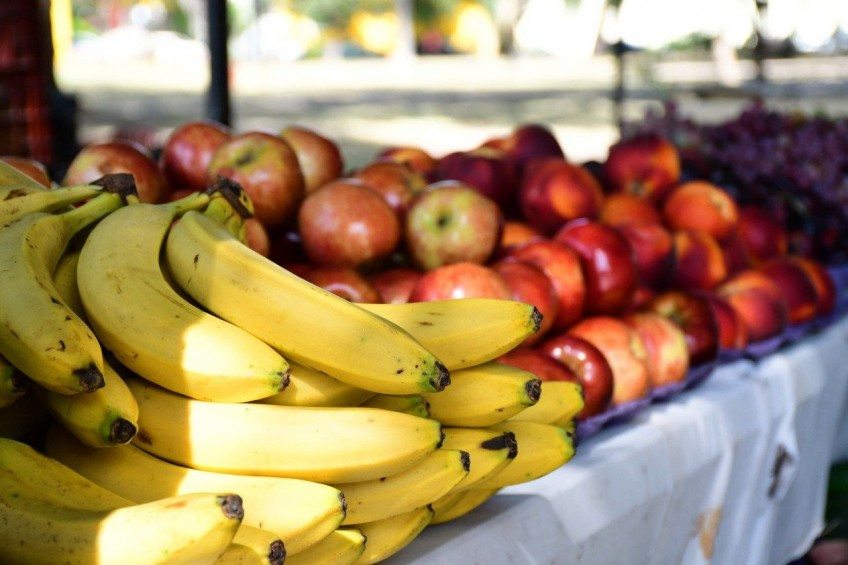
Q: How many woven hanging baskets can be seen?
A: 0